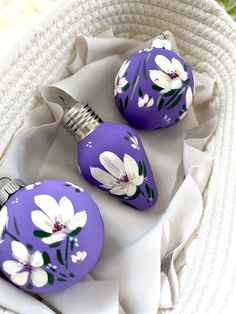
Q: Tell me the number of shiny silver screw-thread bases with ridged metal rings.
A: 1